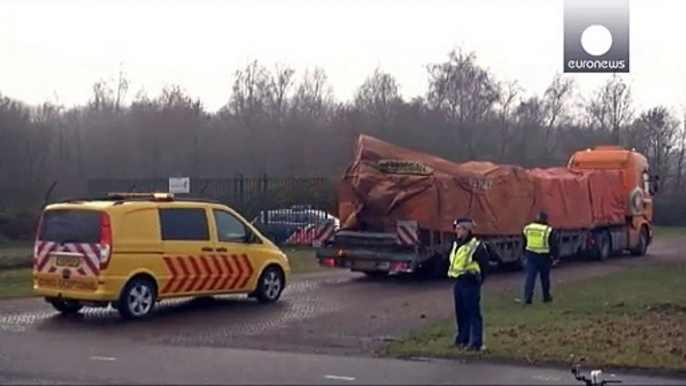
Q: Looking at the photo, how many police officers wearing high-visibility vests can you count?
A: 2